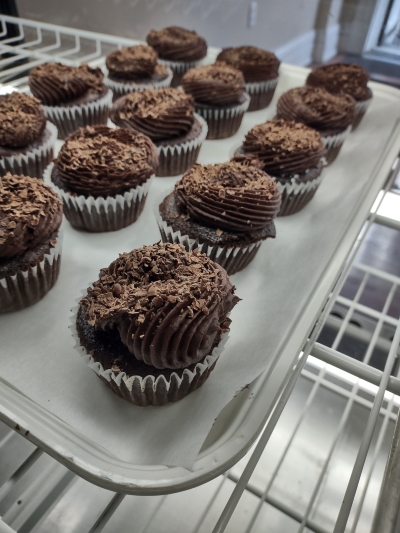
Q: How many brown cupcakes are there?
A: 14